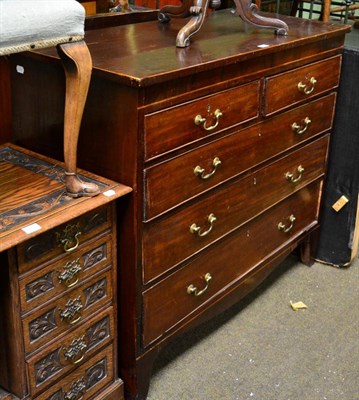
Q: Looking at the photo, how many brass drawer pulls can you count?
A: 13